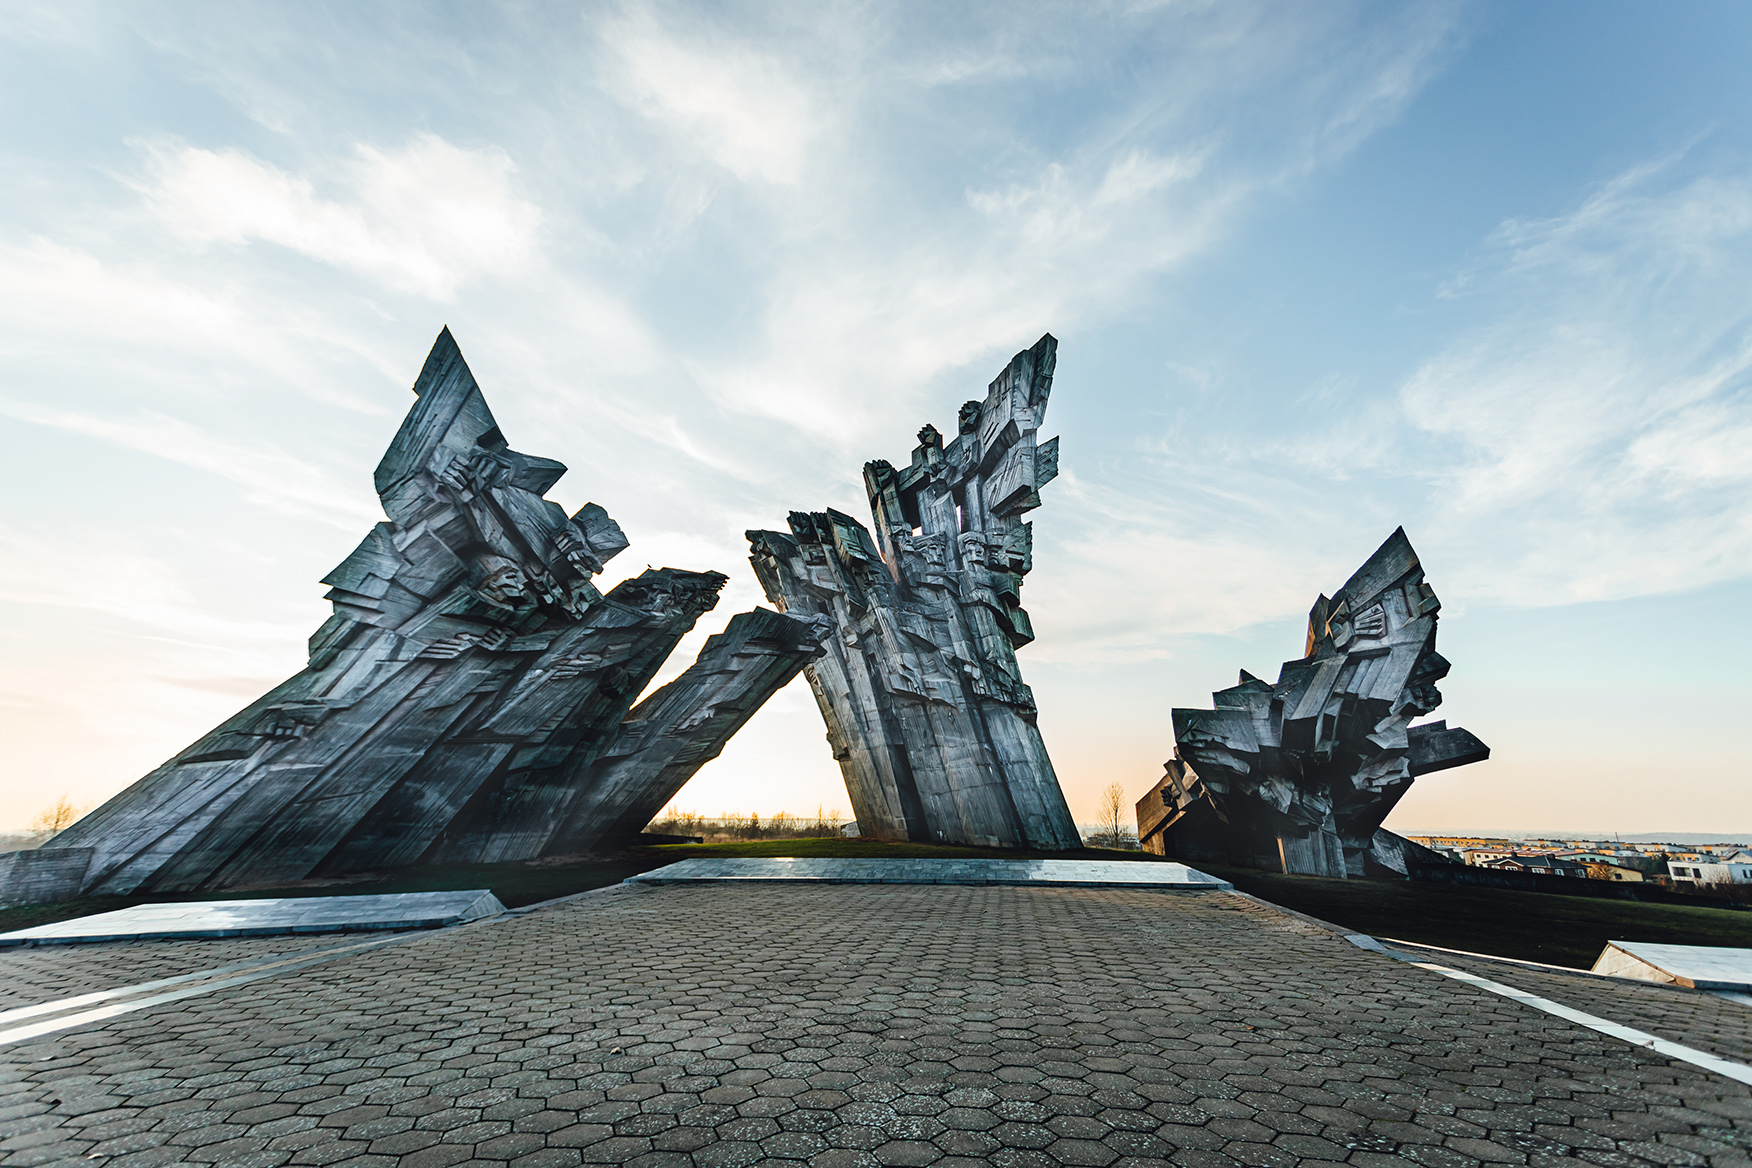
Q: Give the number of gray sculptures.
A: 3